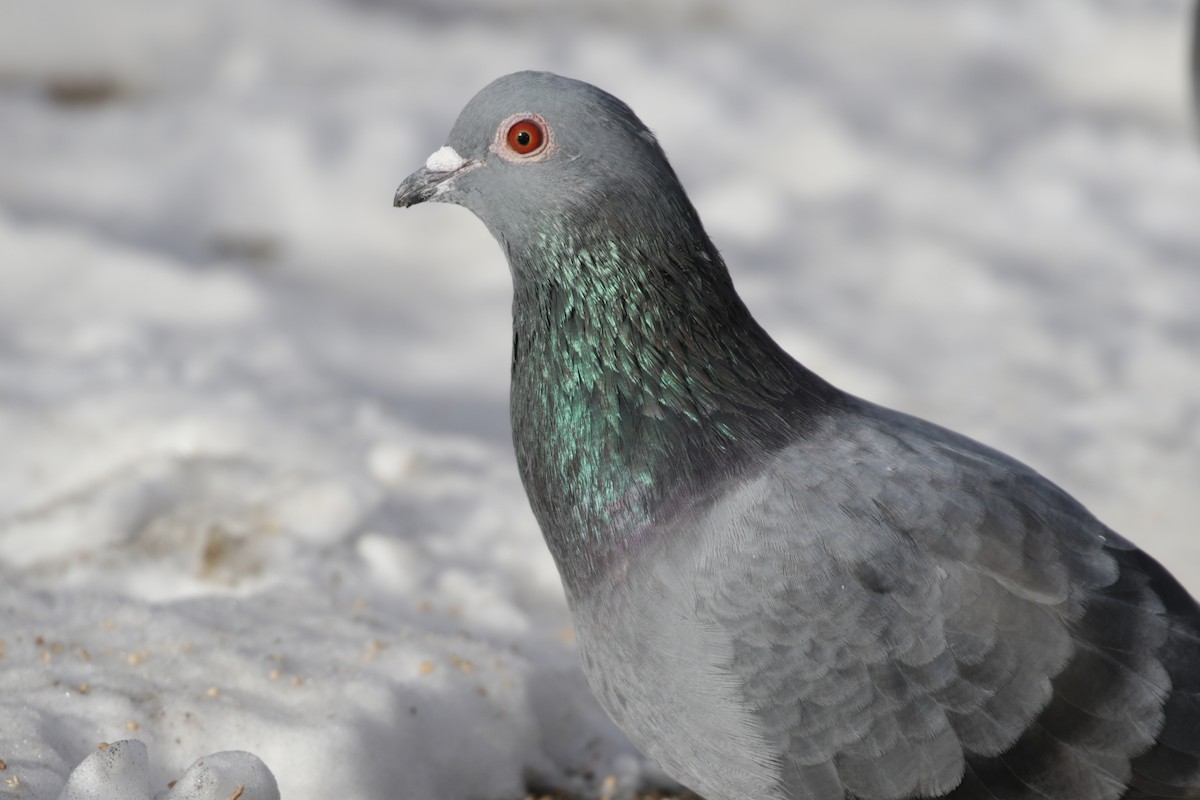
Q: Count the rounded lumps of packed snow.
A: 2